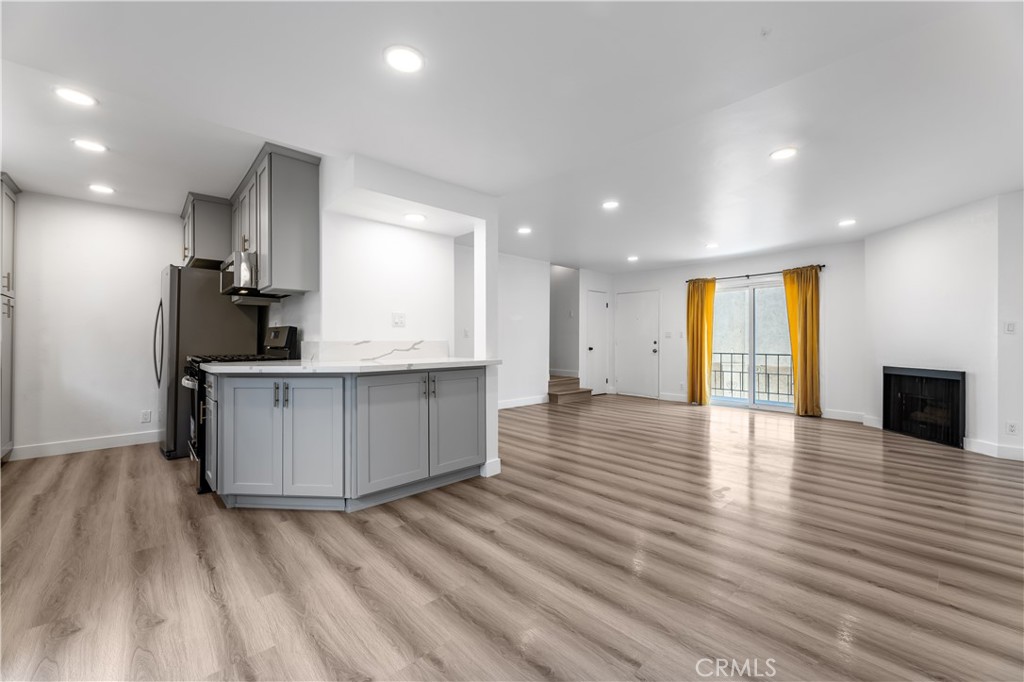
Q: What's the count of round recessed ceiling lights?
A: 11